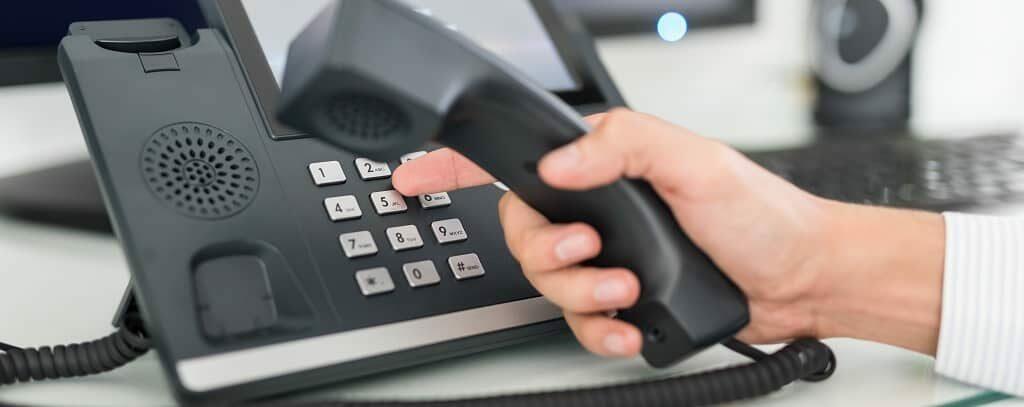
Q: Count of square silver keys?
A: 12